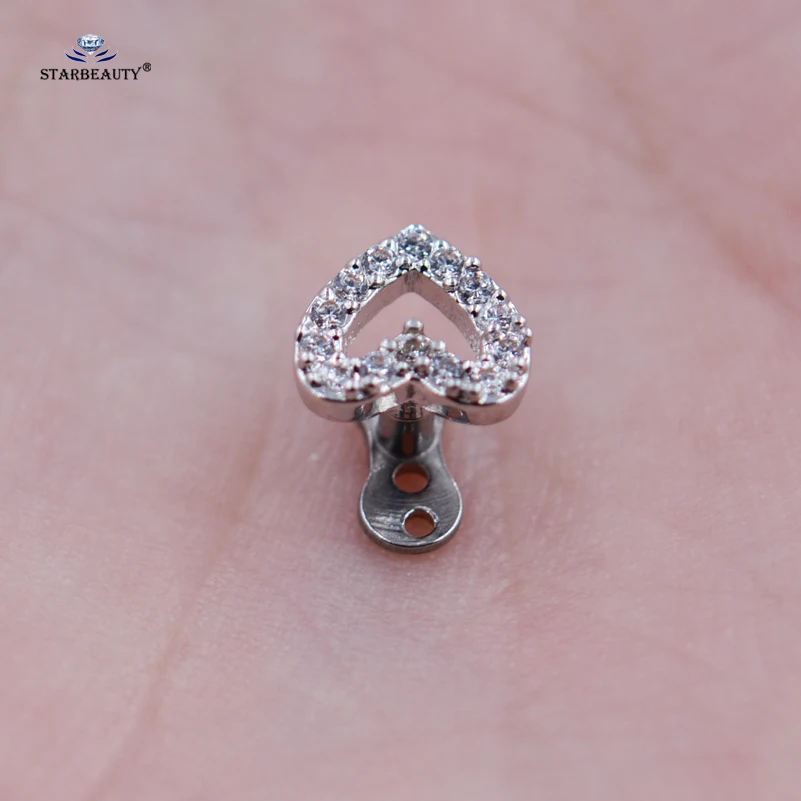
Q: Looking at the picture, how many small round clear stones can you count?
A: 14